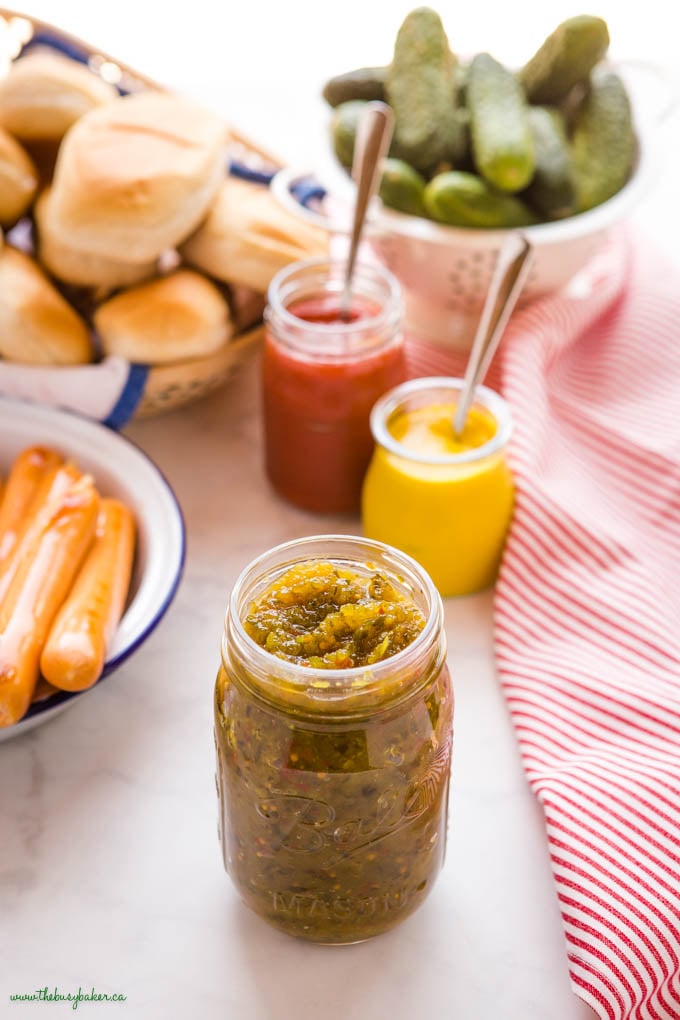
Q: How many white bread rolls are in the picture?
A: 7